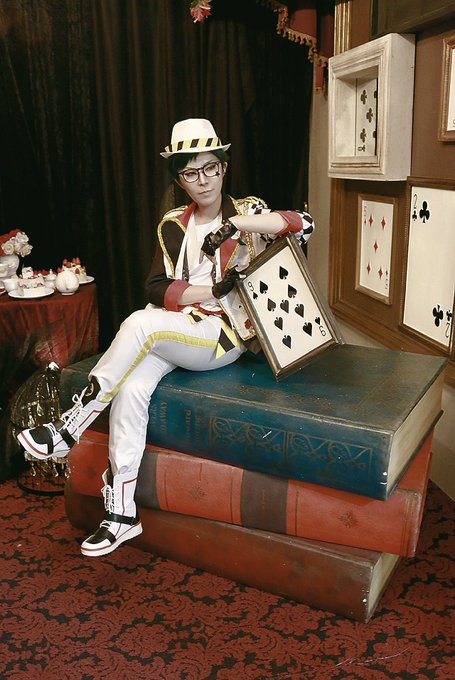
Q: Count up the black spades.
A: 11